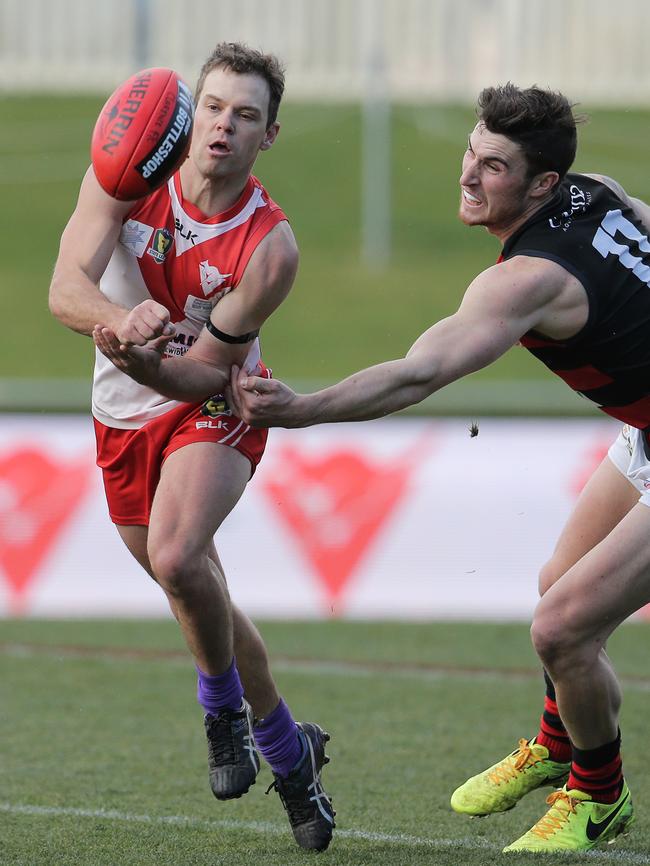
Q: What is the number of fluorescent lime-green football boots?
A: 2